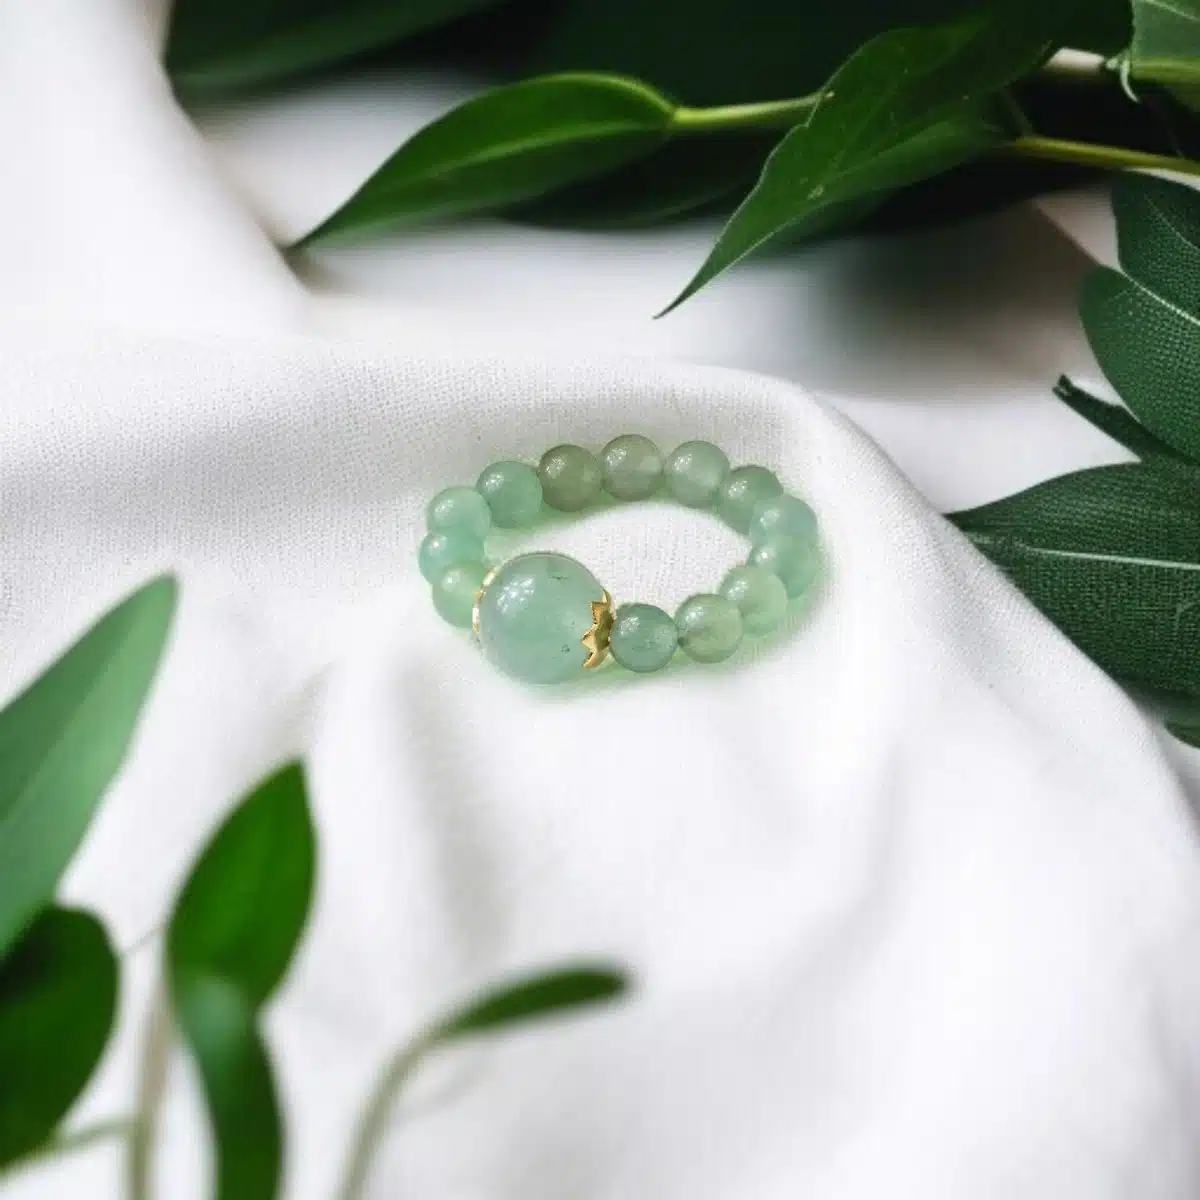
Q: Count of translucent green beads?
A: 14